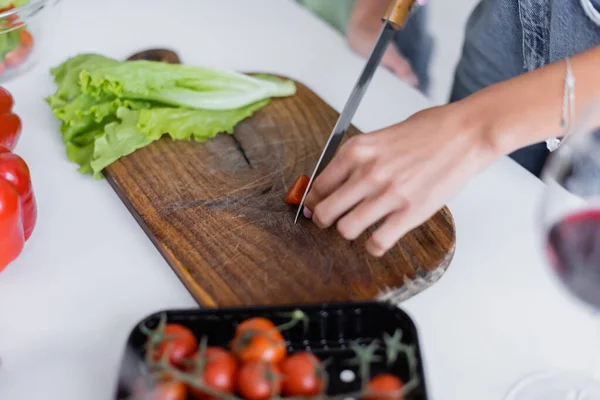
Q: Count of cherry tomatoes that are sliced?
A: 1